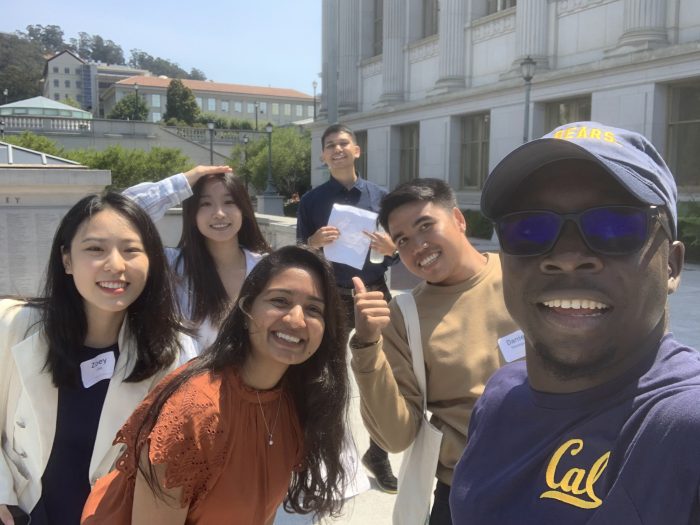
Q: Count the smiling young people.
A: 6